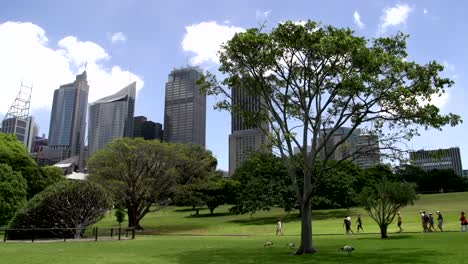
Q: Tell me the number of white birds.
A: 3